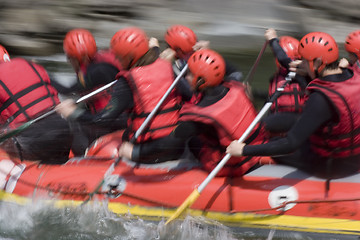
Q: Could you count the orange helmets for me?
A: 8